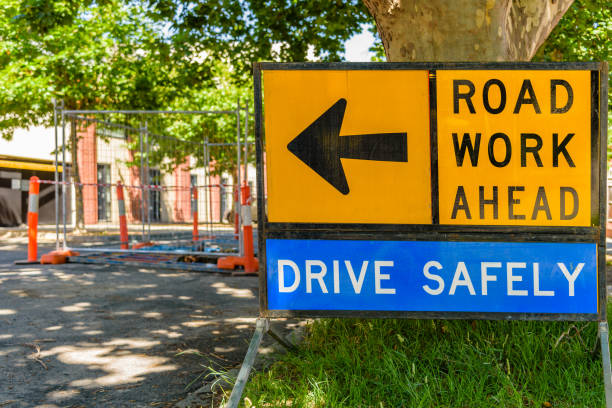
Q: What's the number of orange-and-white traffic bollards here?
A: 5